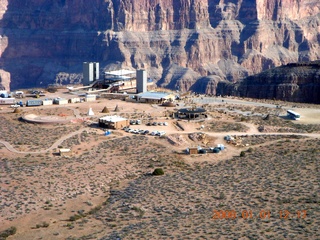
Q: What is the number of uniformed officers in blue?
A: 0